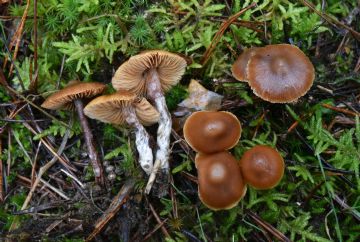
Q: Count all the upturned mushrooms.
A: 3